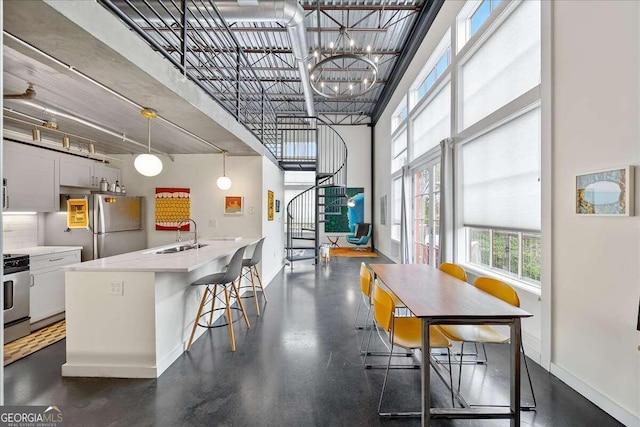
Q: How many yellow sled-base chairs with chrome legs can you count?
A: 4